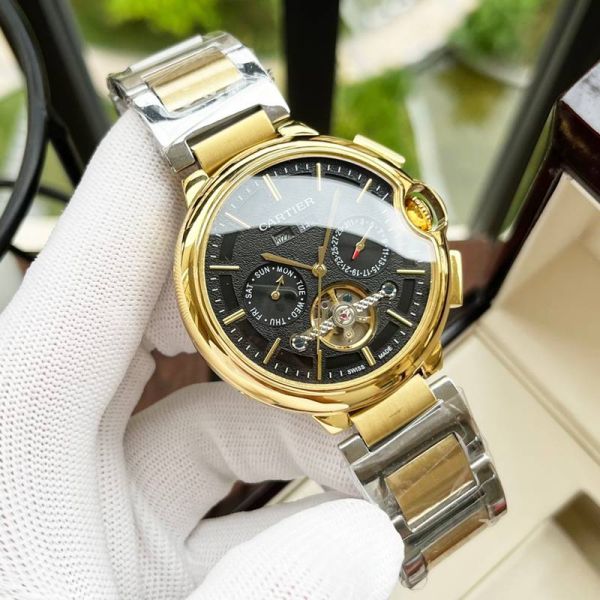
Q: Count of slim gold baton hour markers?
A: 11